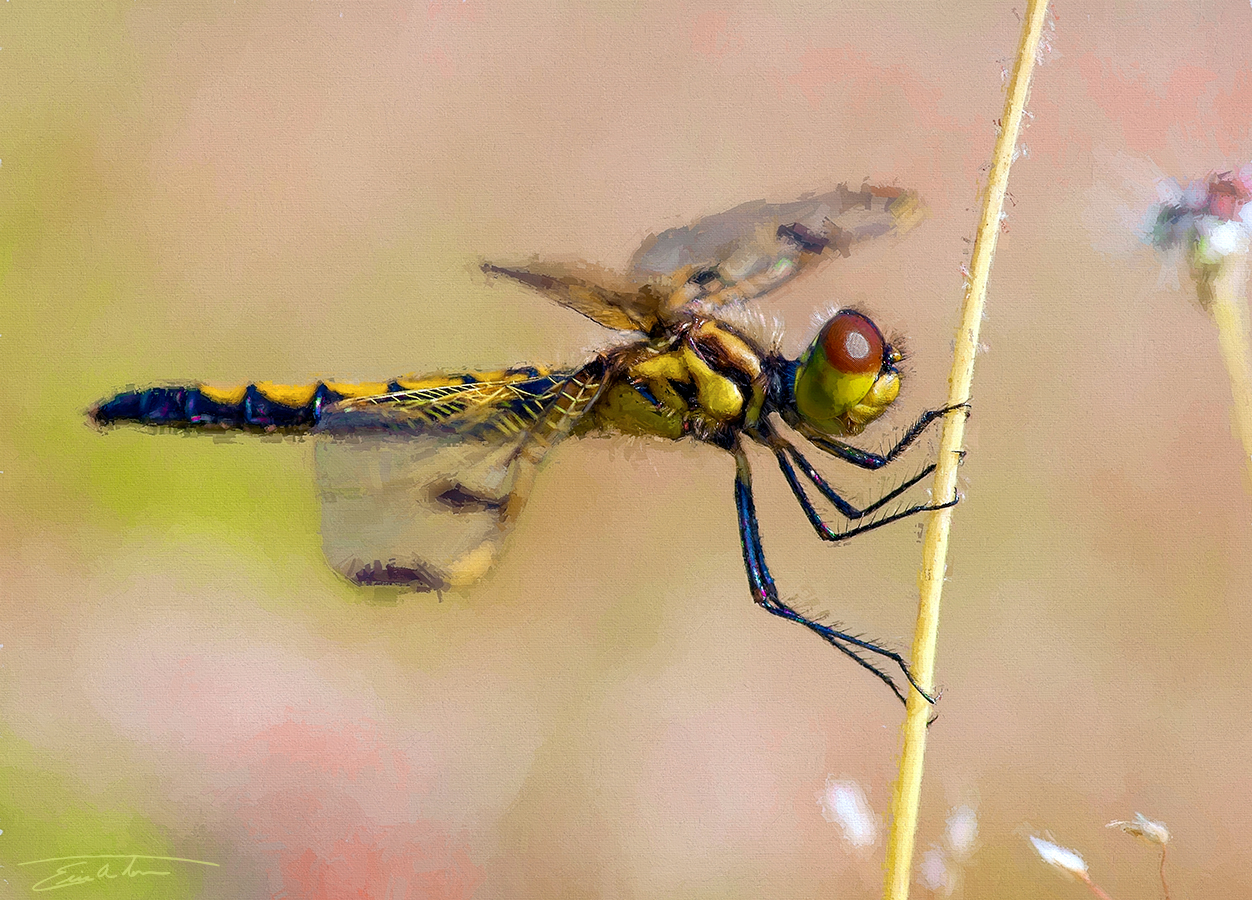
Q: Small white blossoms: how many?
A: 5